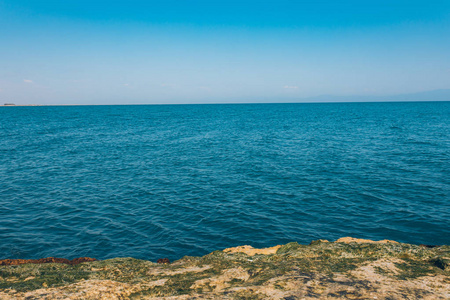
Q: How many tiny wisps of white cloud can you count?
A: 2